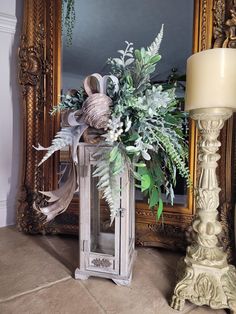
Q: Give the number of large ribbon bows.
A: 1